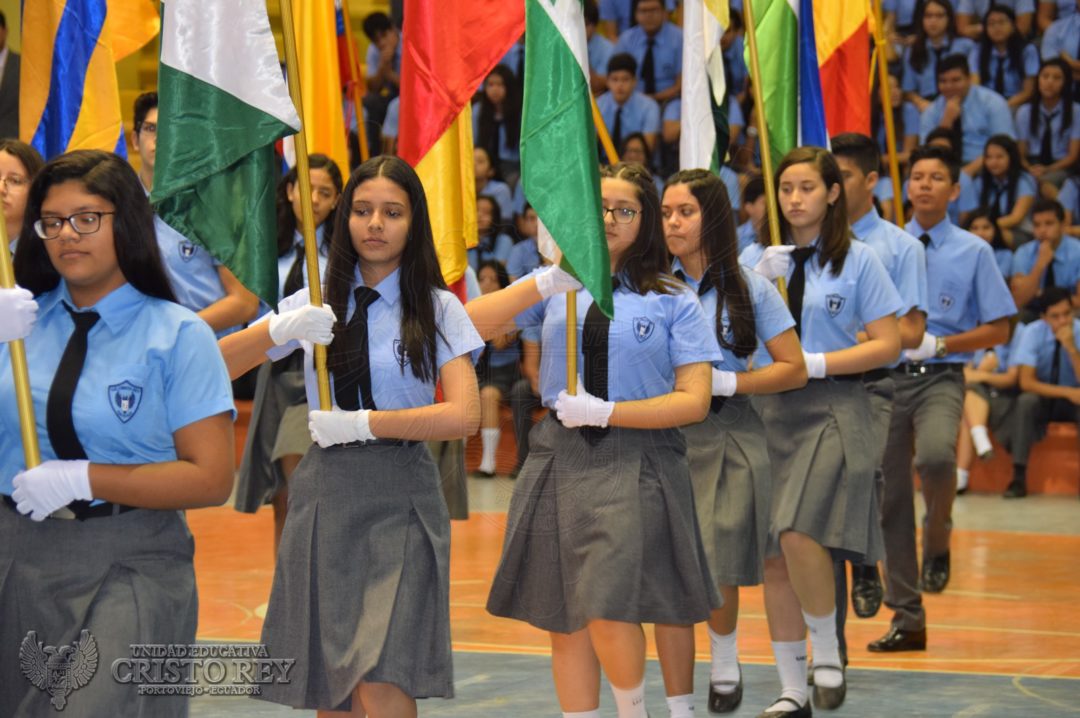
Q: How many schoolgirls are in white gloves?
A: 5